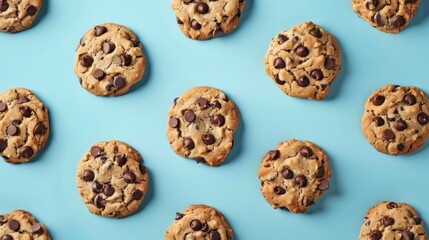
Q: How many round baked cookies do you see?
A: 13